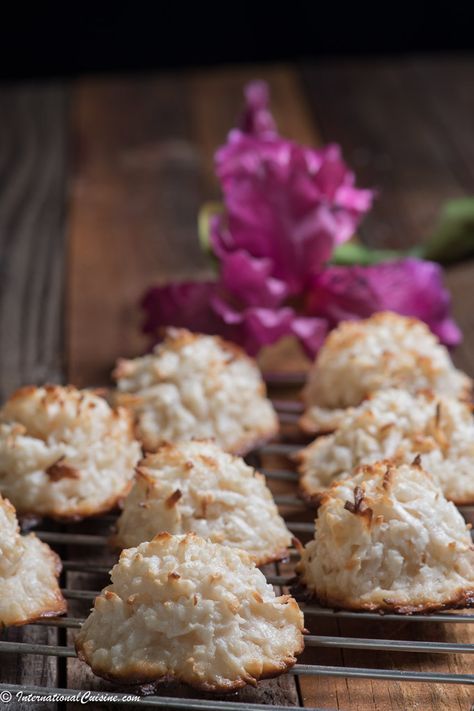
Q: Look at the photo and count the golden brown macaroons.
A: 8